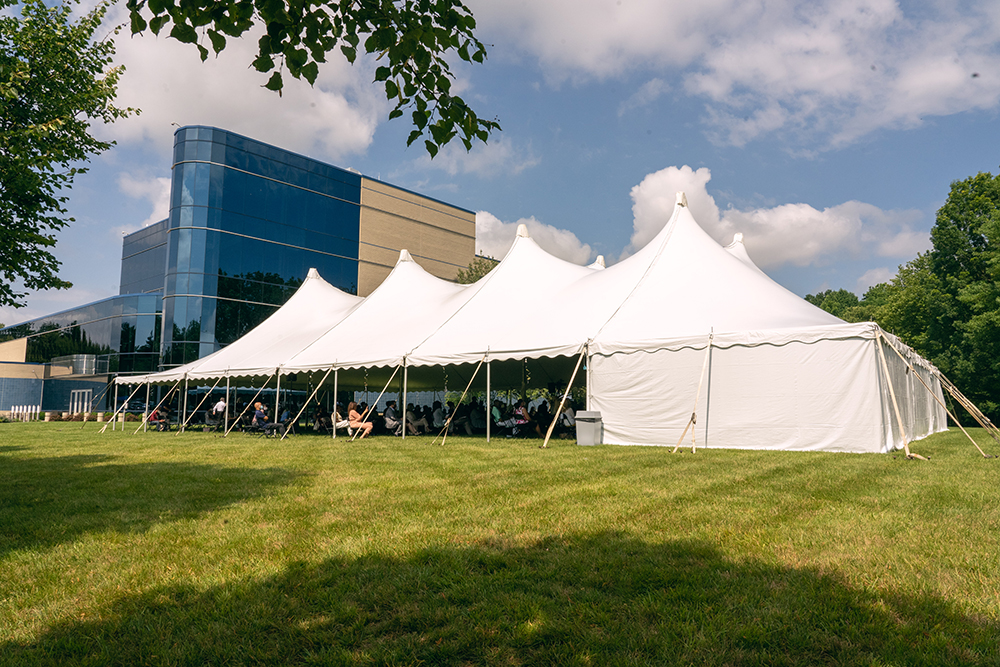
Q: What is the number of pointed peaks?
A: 6